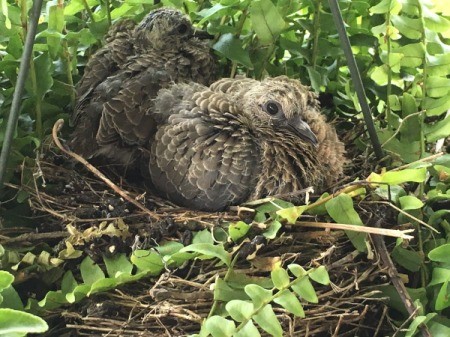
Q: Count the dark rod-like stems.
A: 2